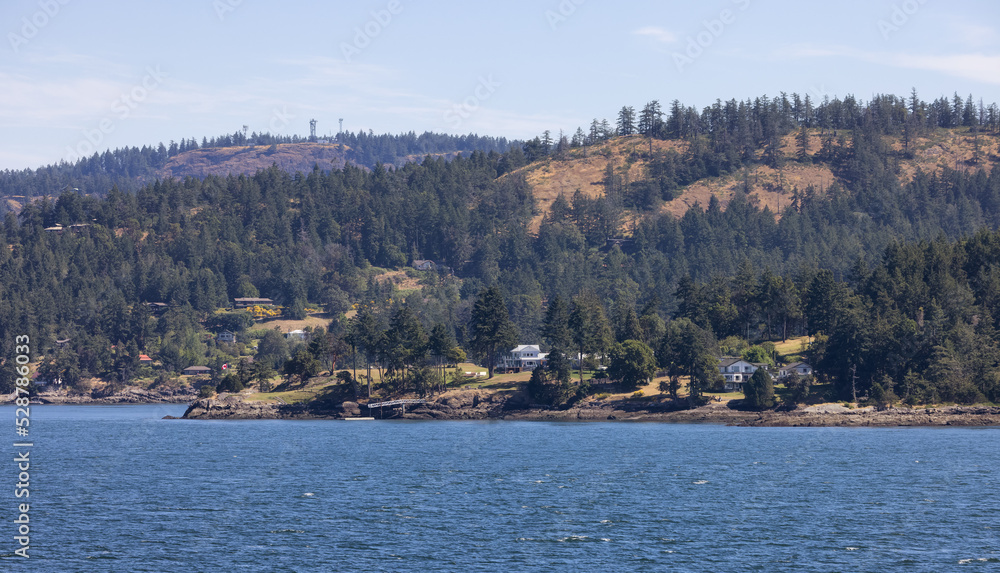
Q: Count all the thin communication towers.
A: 3